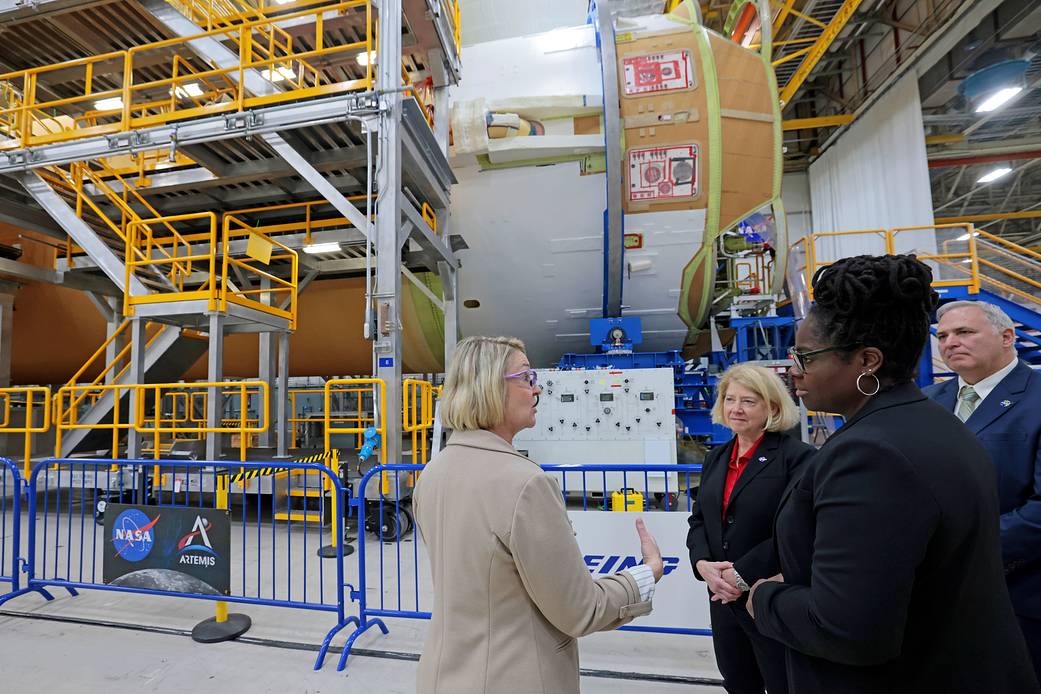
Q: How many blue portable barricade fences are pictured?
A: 3